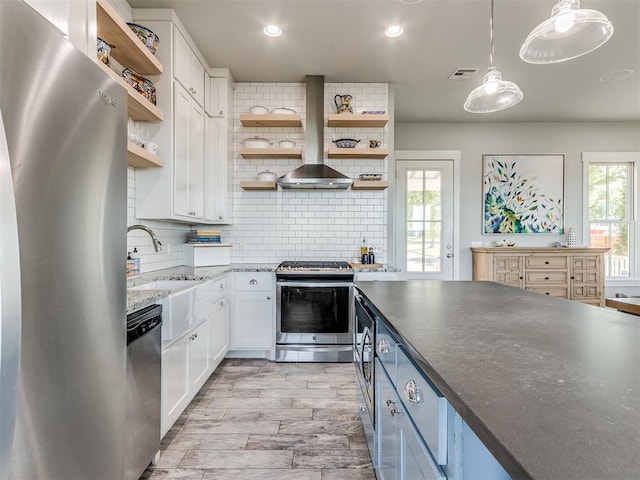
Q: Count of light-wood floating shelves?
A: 9